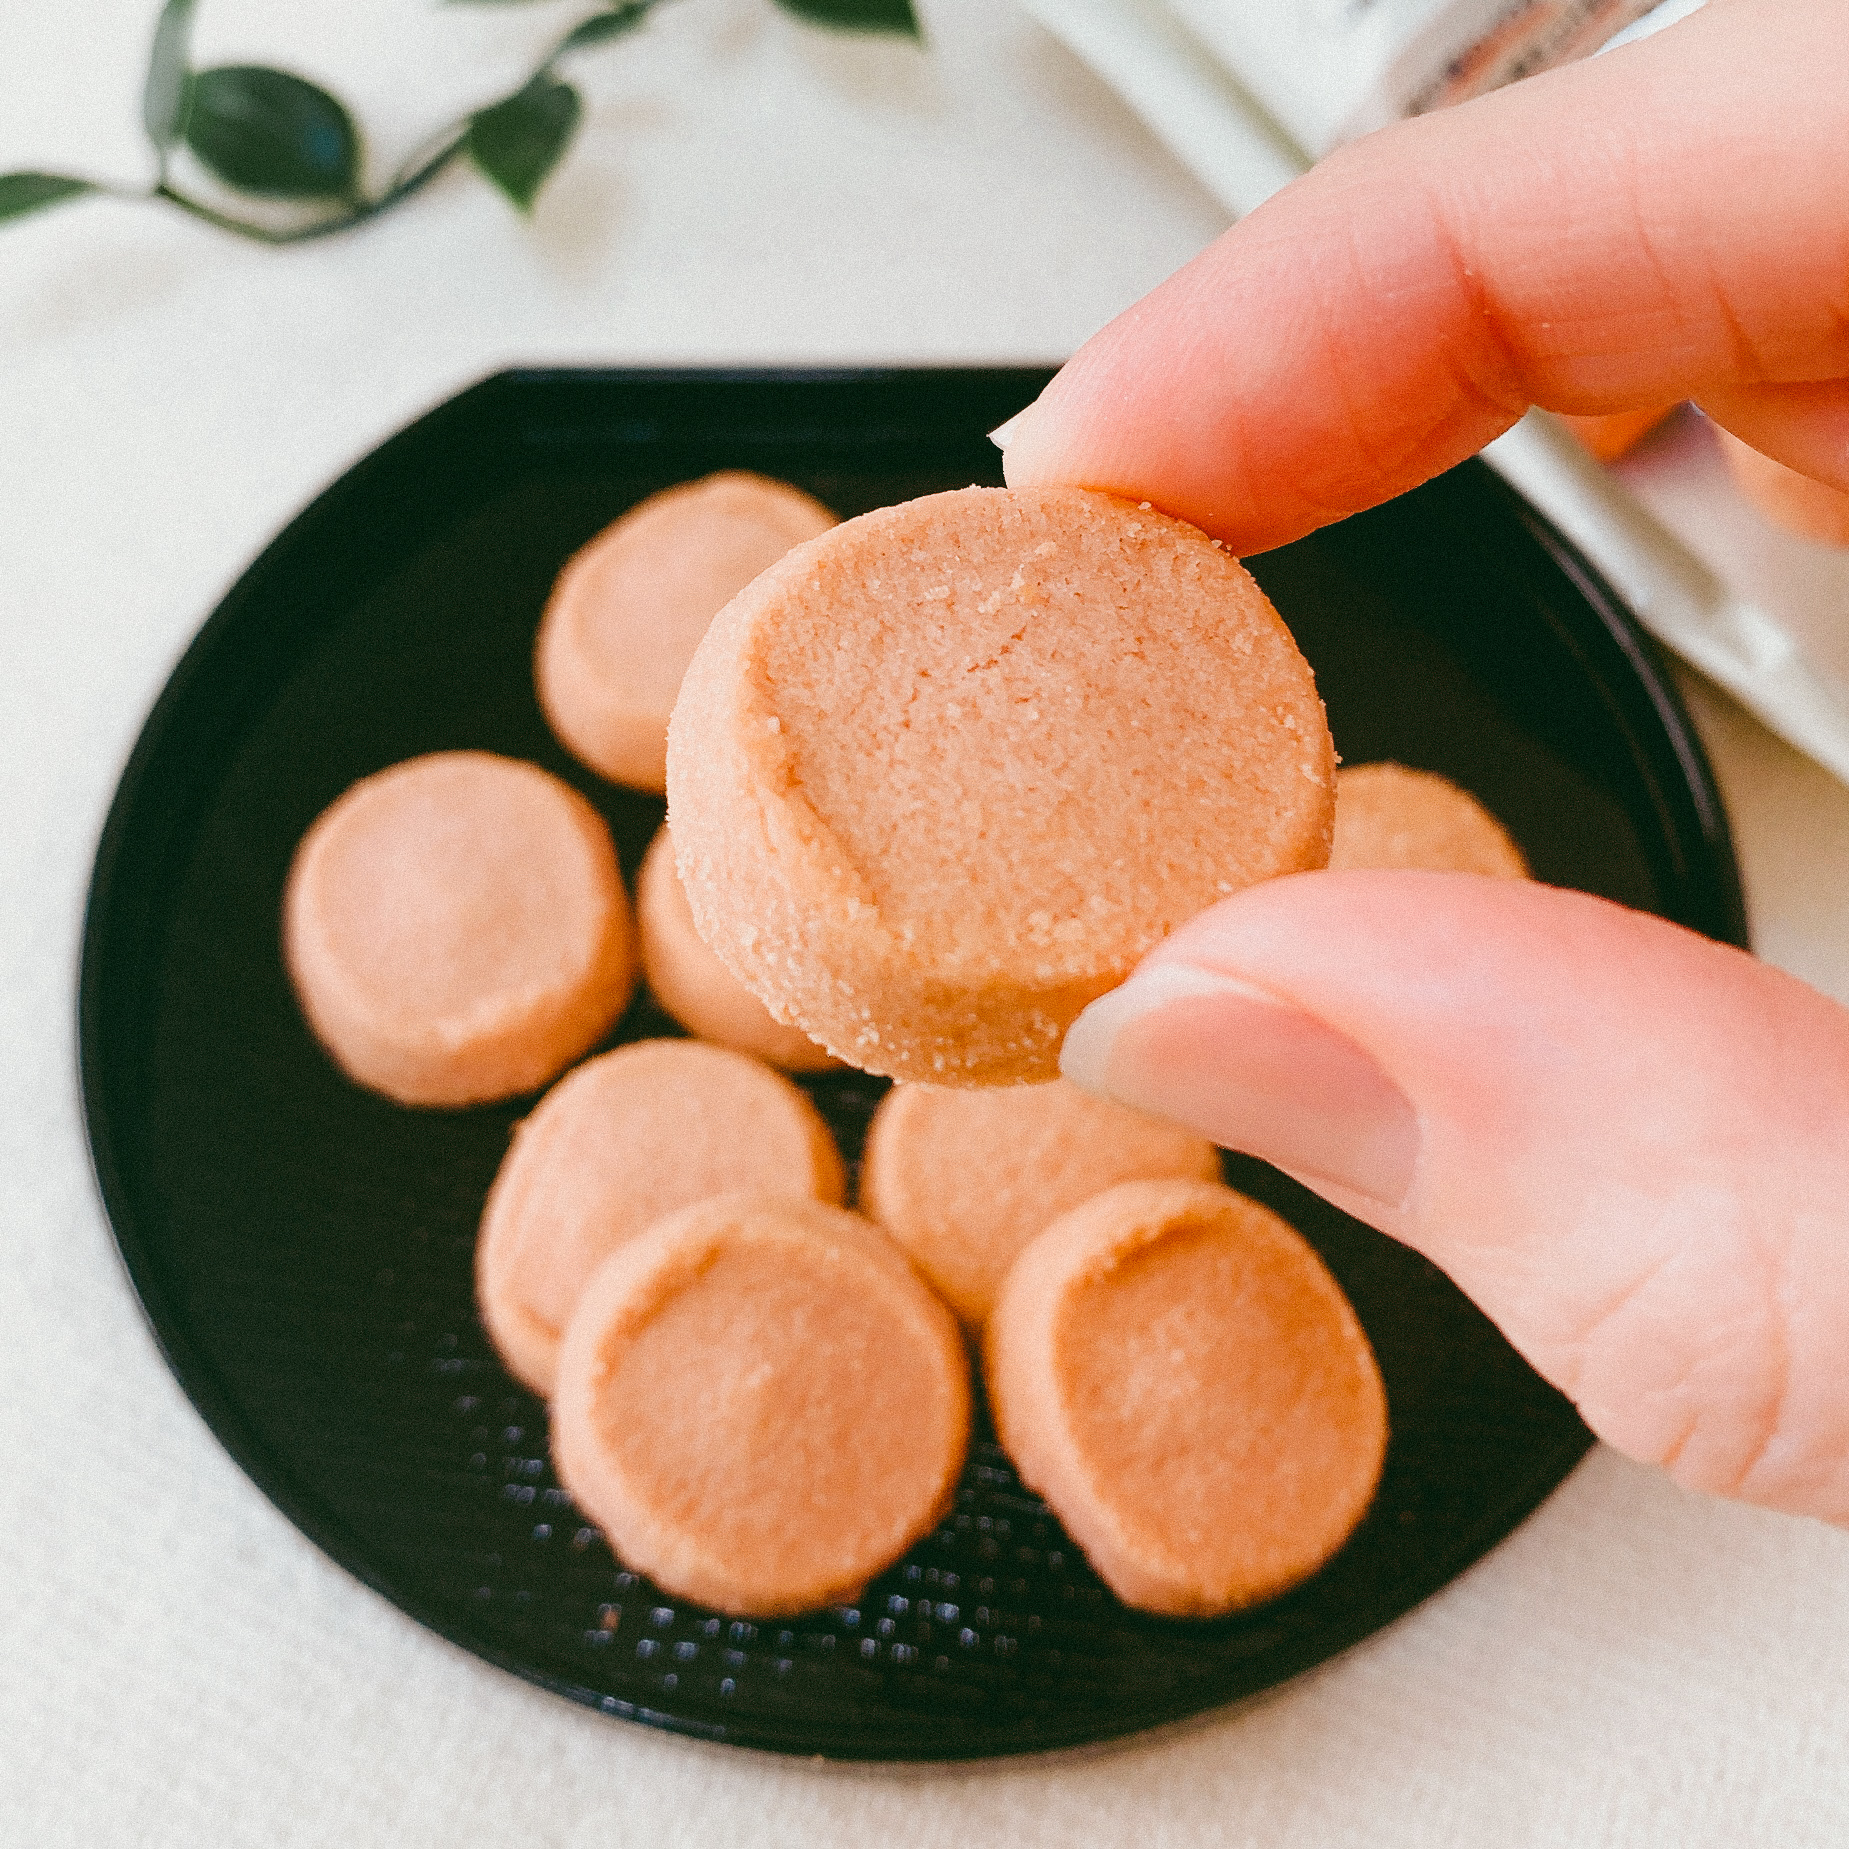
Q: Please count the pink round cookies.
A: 9